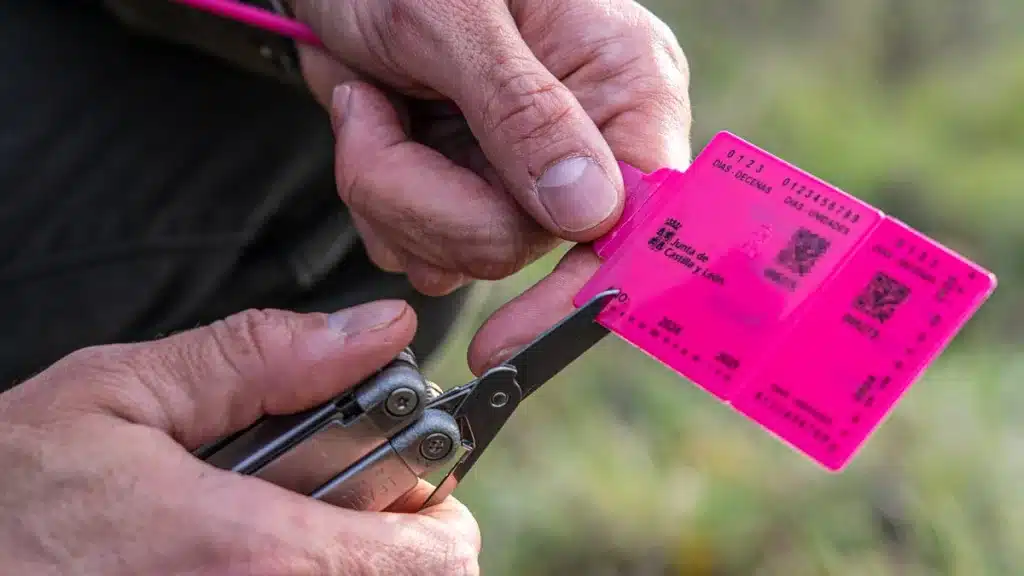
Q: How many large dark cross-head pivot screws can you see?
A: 2